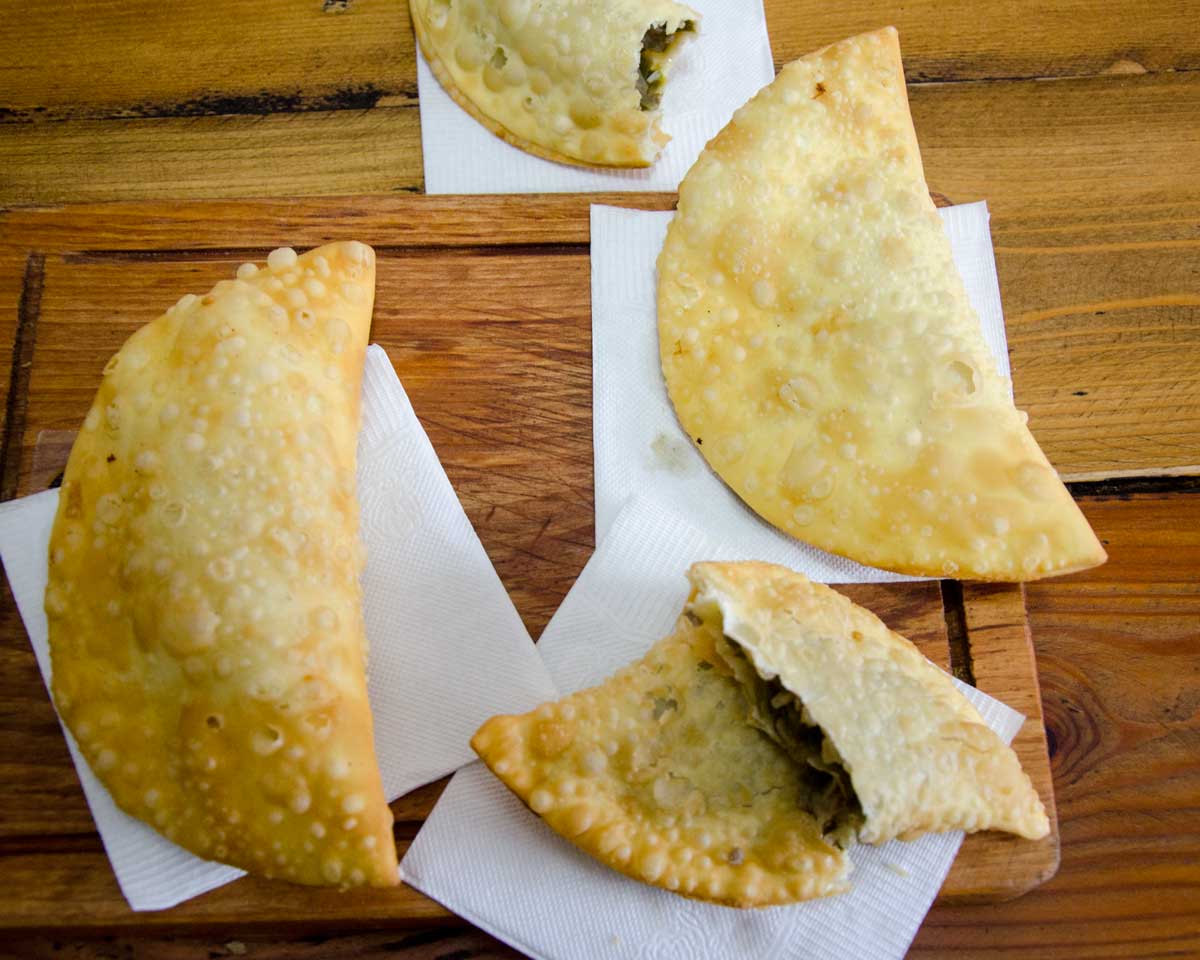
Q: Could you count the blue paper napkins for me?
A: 0